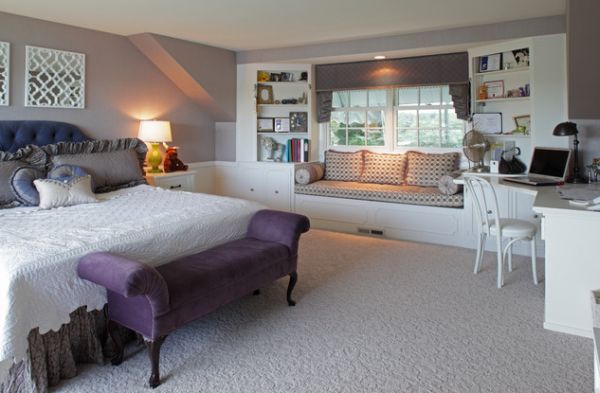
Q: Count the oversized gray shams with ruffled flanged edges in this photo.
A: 2